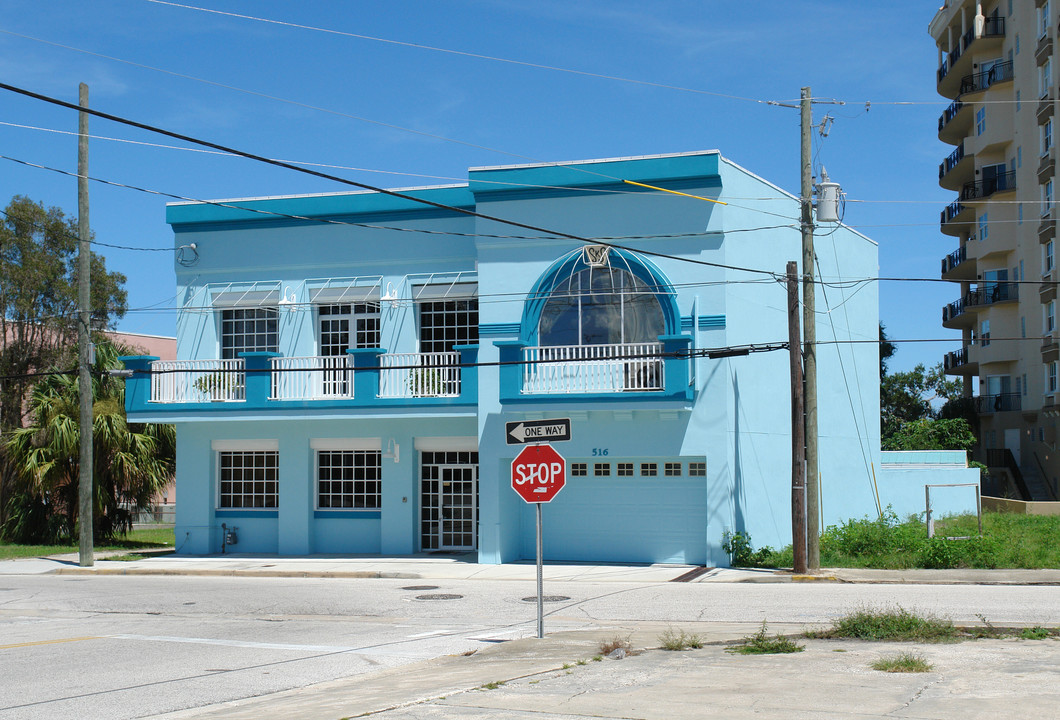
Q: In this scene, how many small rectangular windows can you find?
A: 6